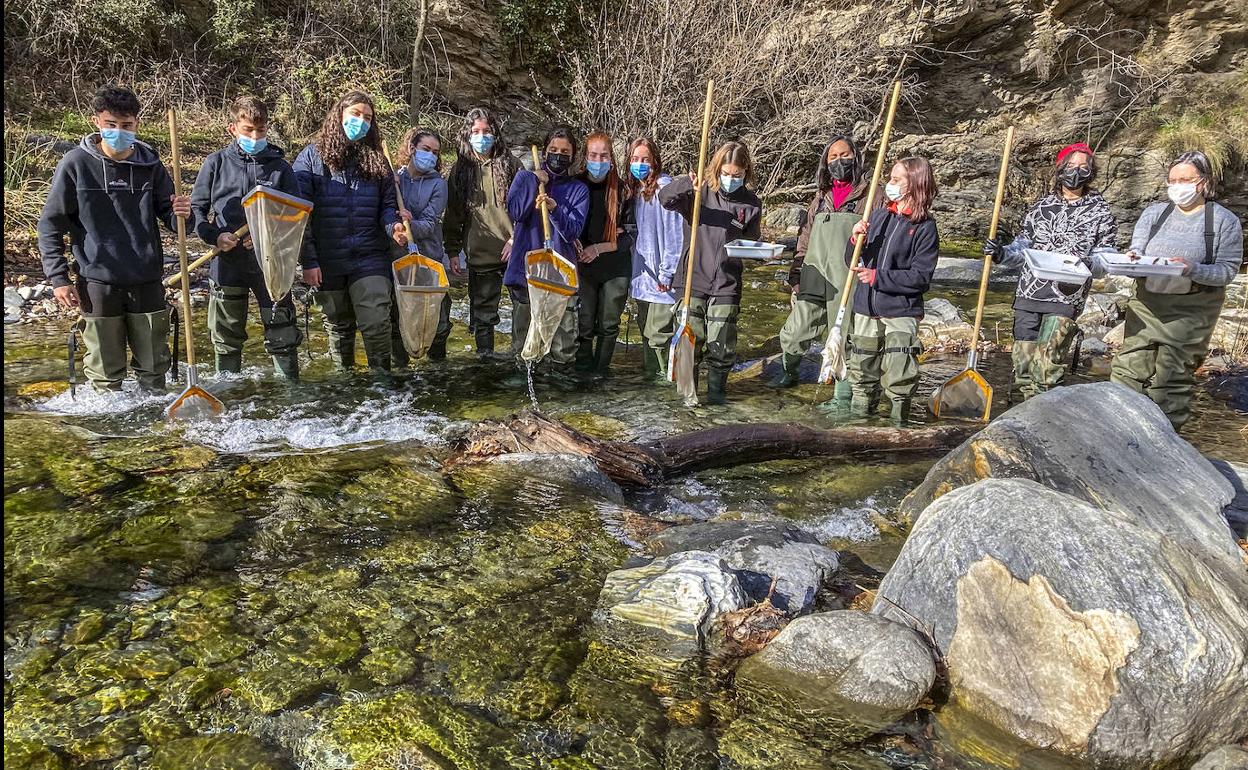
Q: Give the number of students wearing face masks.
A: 13